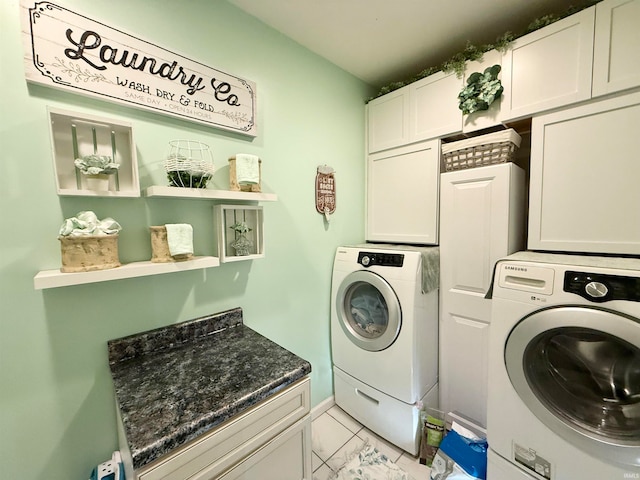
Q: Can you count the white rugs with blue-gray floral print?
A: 1